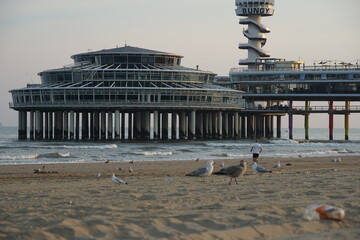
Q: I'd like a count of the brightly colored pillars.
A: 4